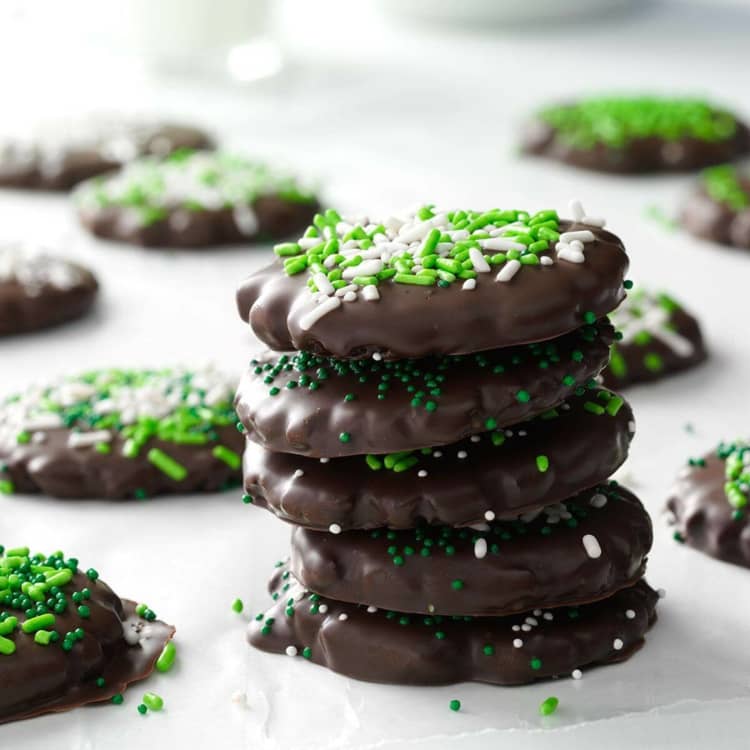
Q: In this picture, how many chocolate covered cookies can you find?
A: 14